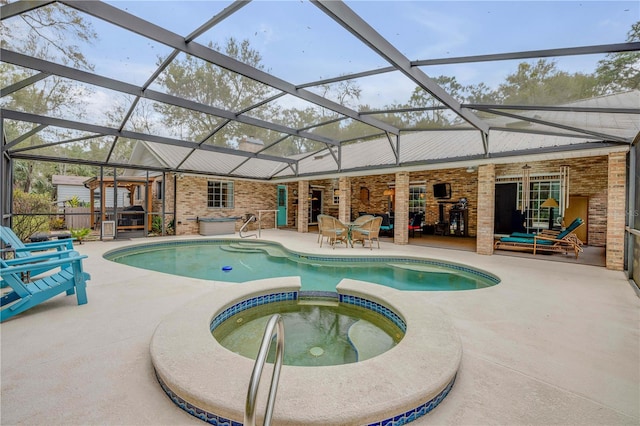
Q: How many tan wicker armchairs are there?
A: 4